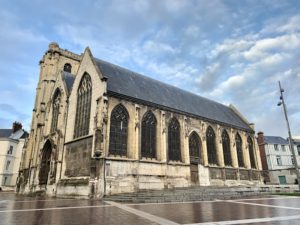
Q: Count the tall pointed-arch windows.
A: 10